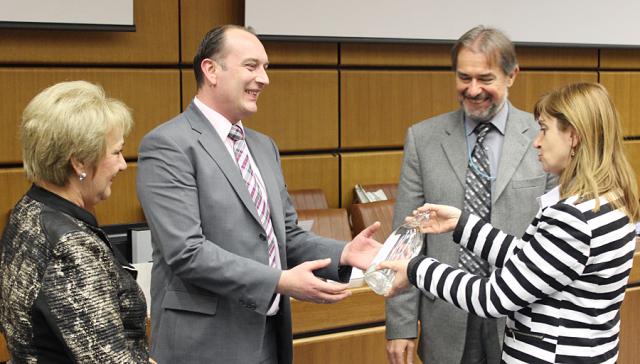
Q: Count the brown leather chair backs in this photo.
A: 4